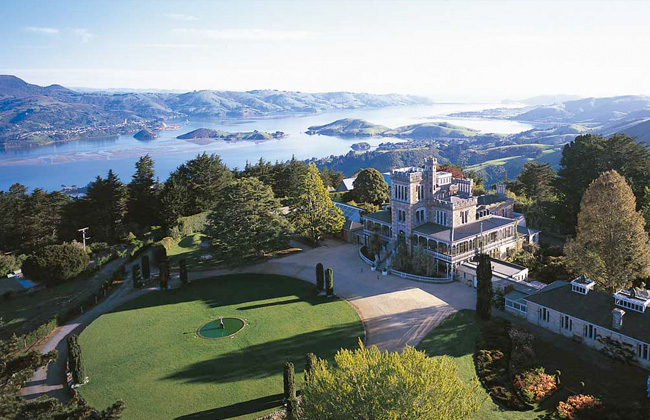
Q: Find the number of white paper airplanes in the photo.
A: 0